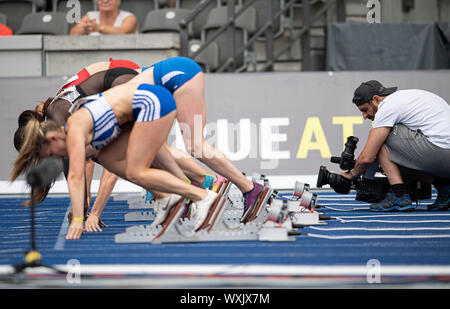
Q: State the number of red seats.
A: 0